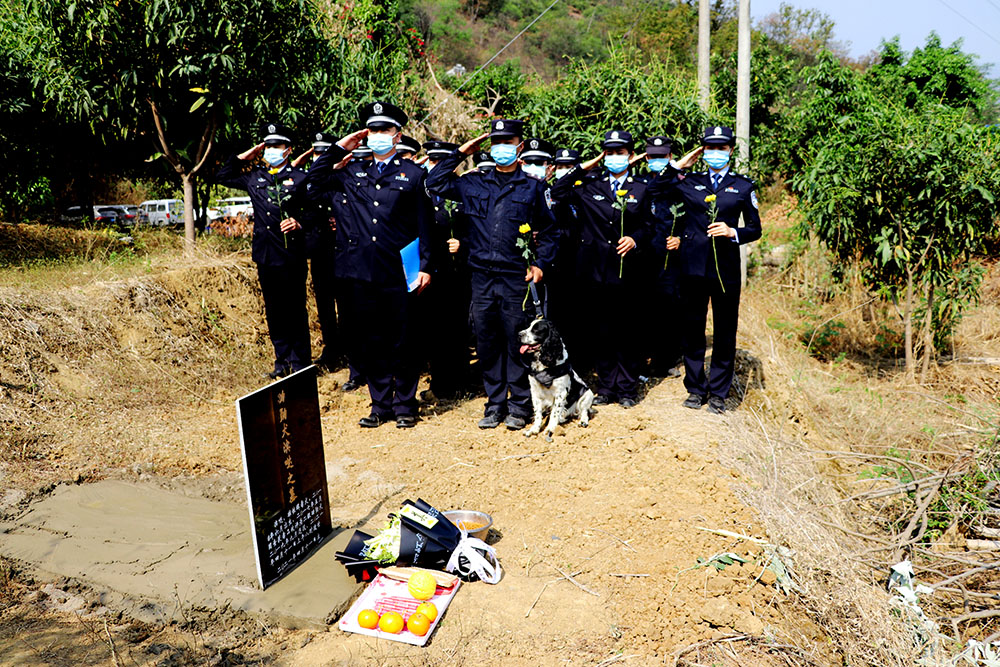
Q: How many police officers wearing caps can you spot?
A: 13